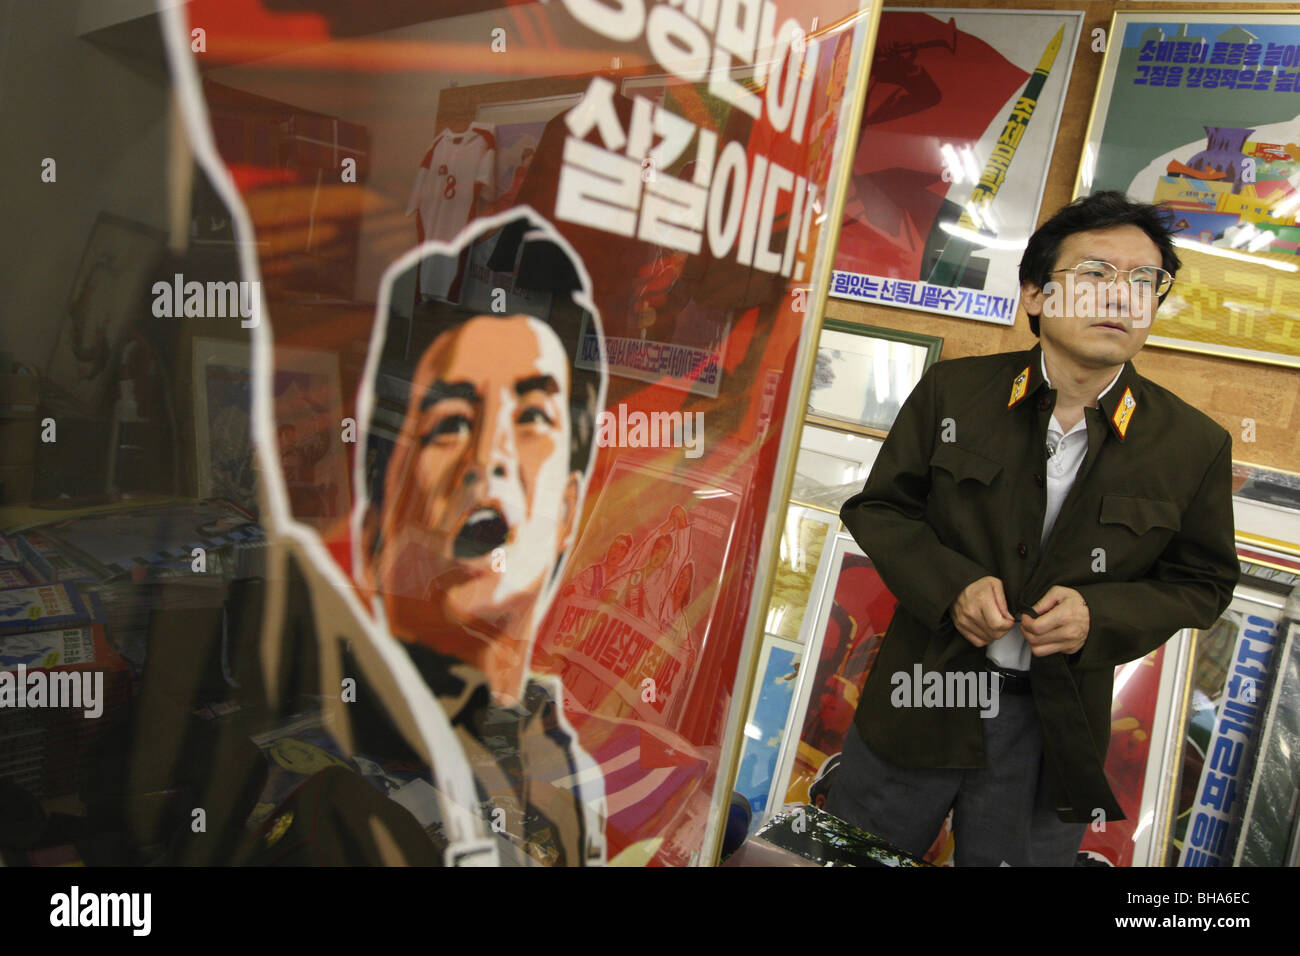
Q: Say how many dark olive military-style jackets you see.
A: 1